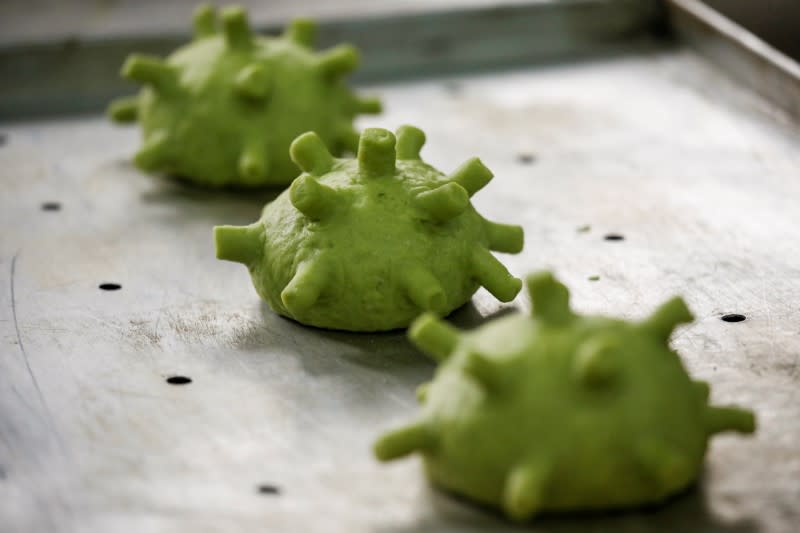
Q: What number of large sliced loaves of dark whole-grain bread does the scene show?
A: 0